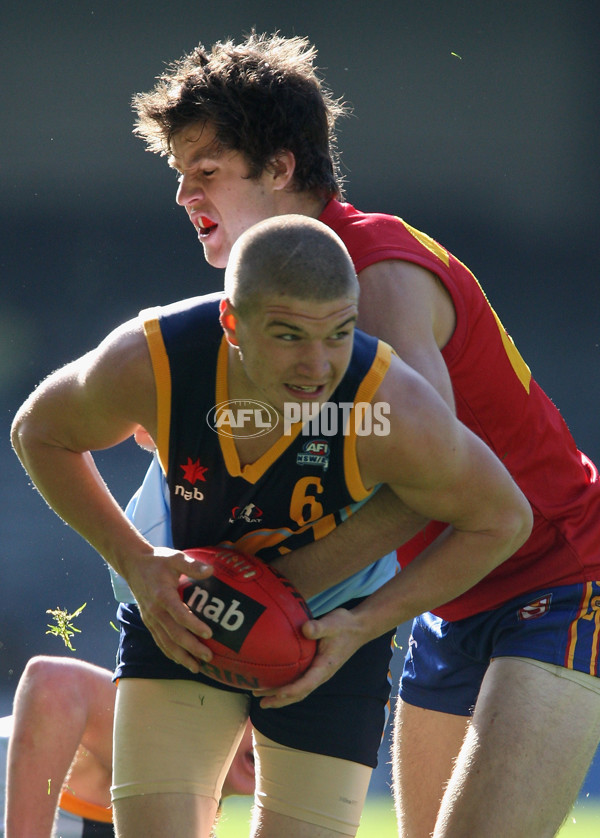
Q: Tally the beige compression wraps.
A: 2